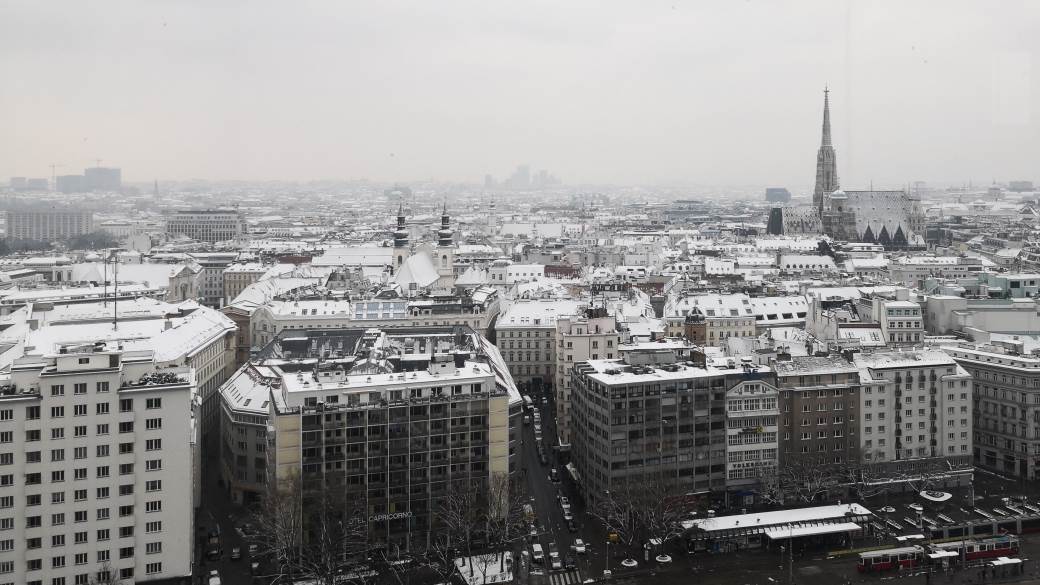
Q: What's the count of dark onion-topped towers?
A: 2